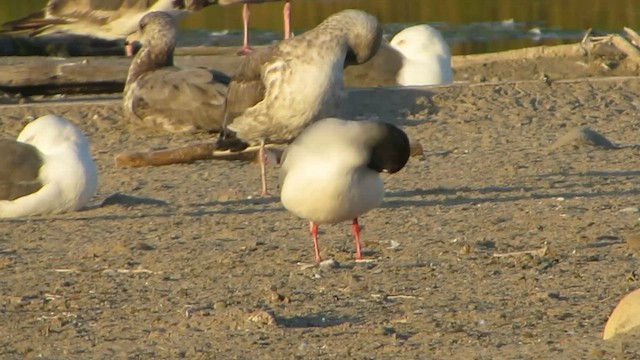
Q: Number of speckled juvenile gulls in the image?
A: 2